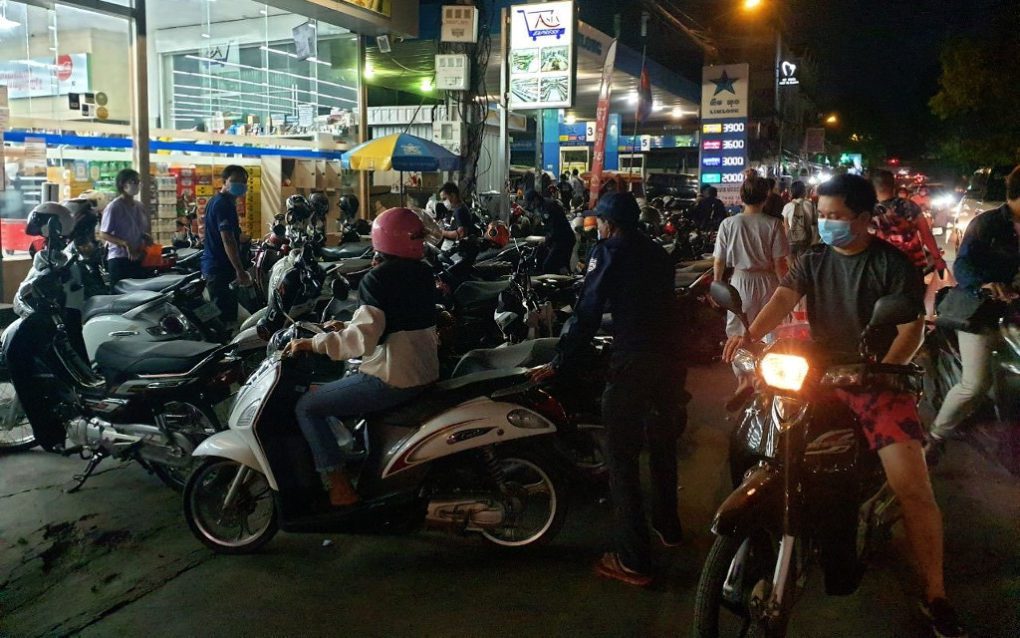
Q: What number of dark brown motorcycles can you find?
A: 1